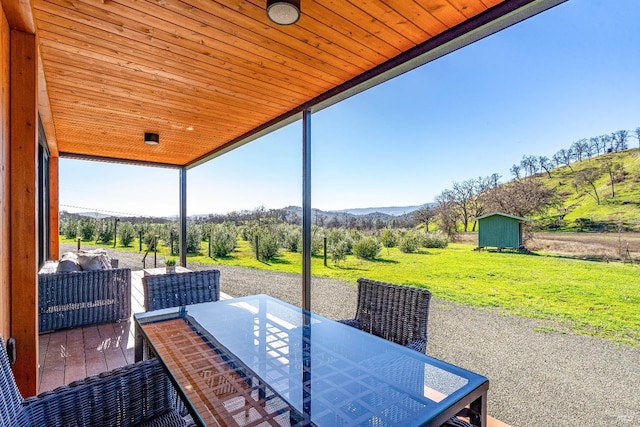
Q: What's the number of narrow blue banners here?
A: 0